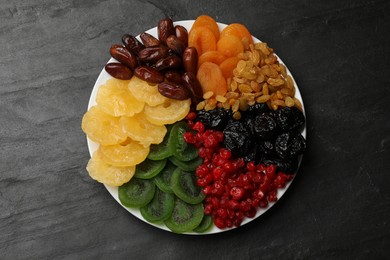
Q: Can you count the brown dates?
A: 14